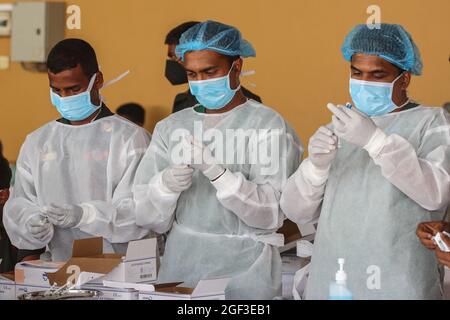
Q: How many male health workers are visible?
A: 3